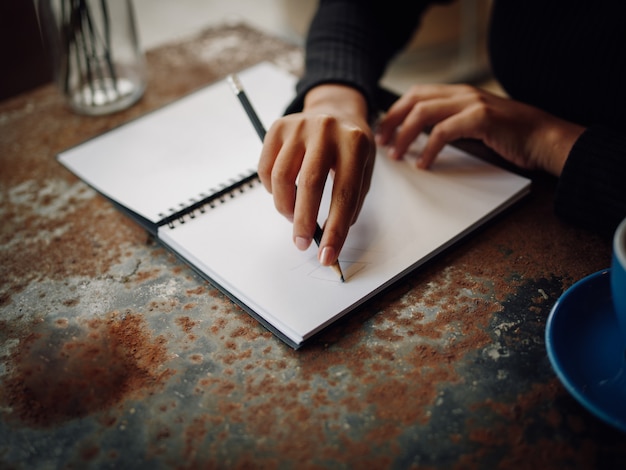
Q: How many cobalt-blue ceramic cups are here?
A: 1